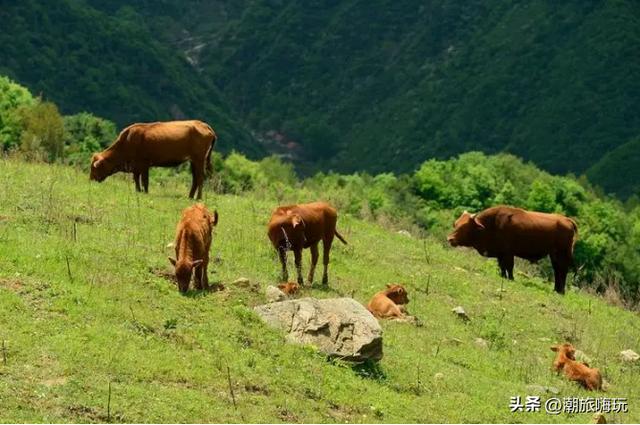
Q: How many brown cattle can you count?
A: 7